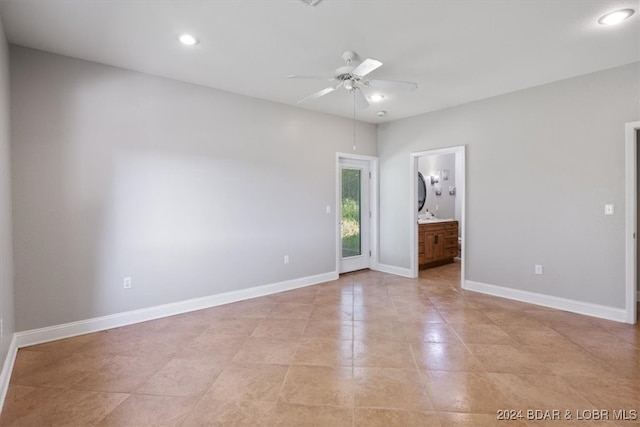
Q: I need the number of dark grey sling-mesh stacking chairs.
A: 0